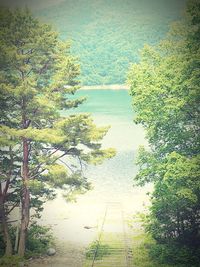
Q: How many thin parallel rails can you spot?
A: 2